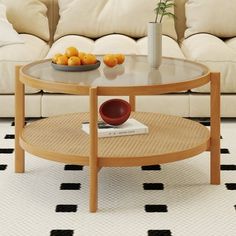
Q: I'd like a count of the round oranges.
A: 8